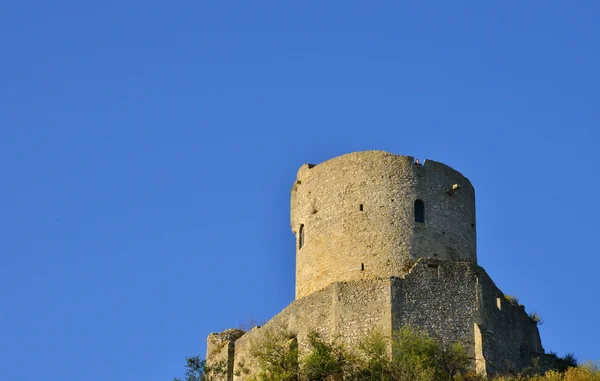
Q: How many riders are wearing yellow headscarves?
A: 0